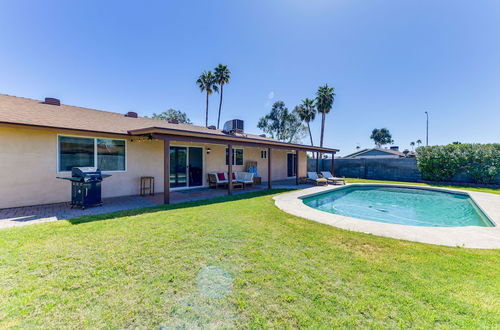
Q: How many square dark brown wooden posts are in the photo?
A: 6